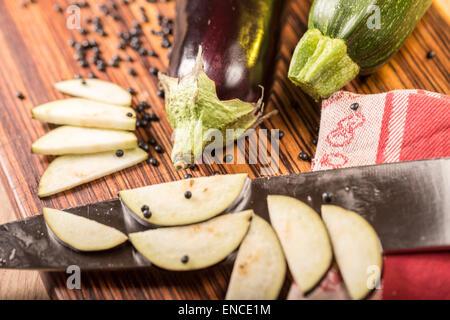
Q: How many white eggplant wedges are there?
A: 10